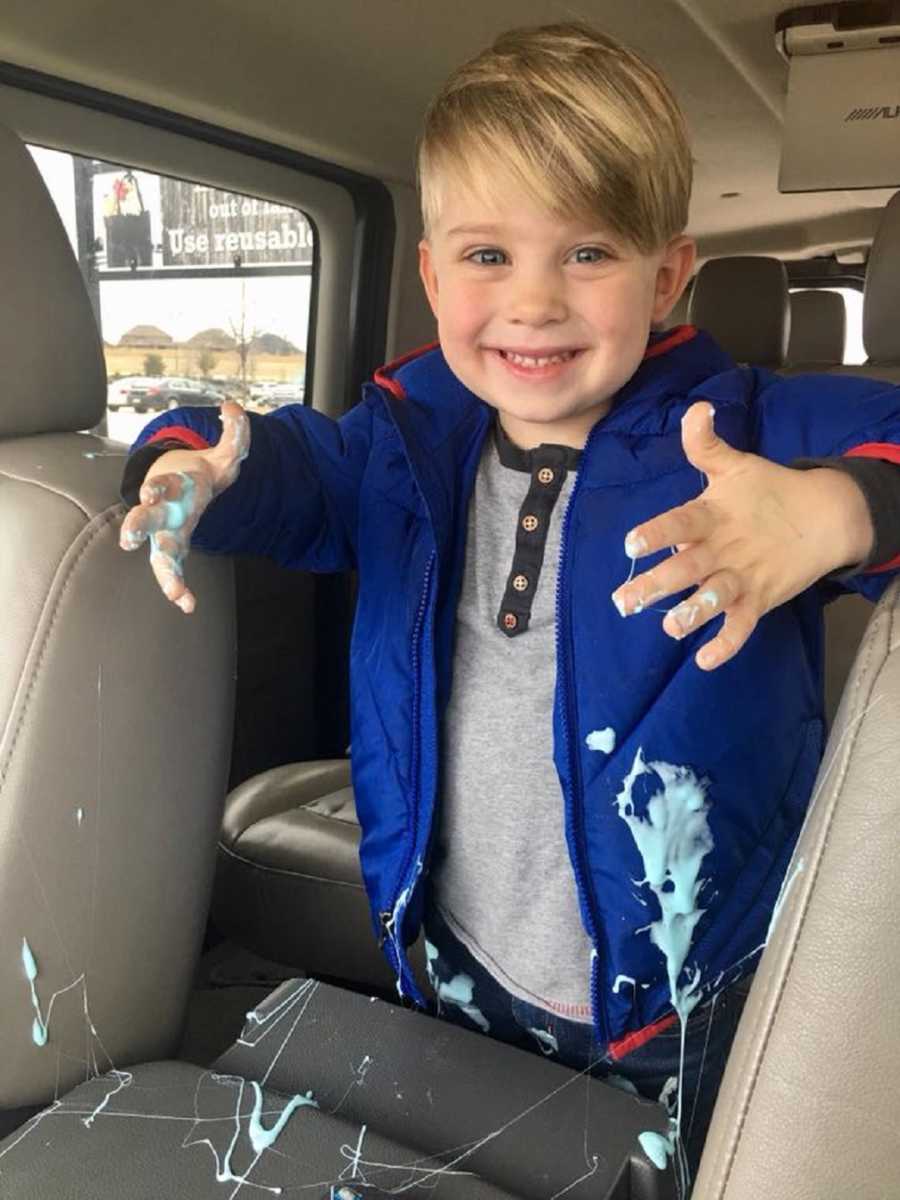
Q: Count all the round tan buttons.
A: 4